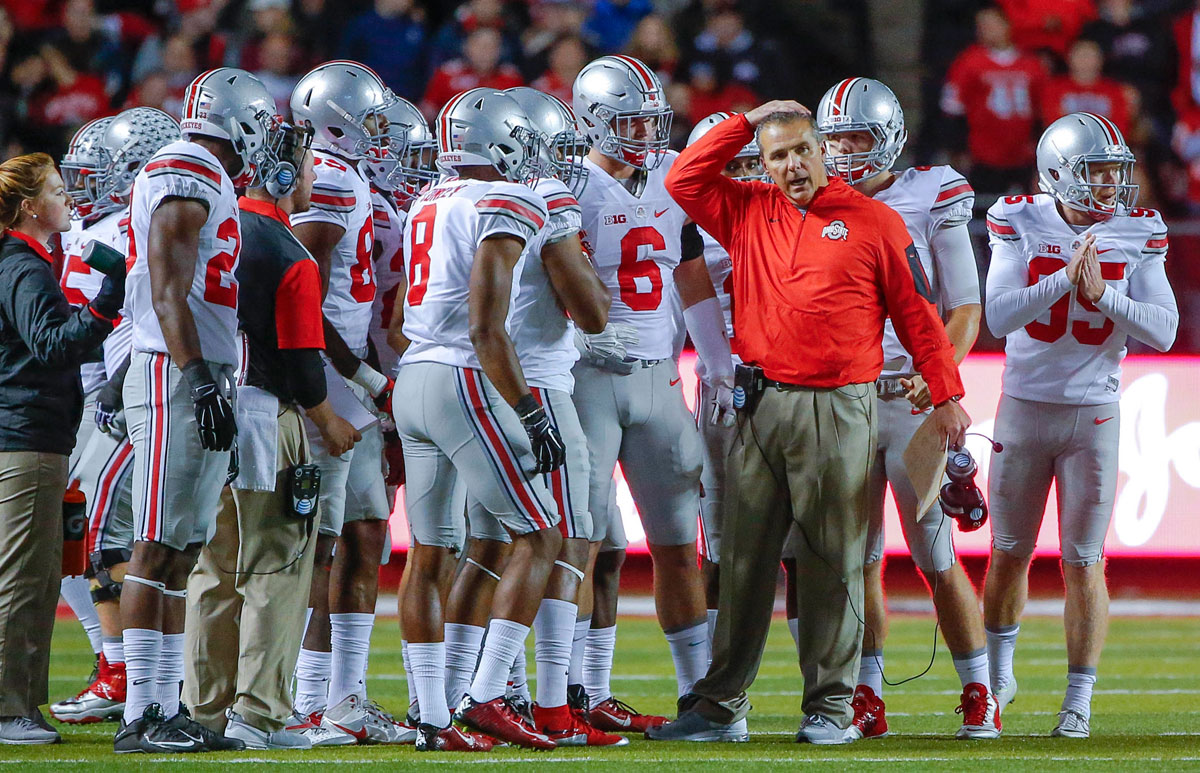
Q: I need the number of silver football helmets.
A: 11